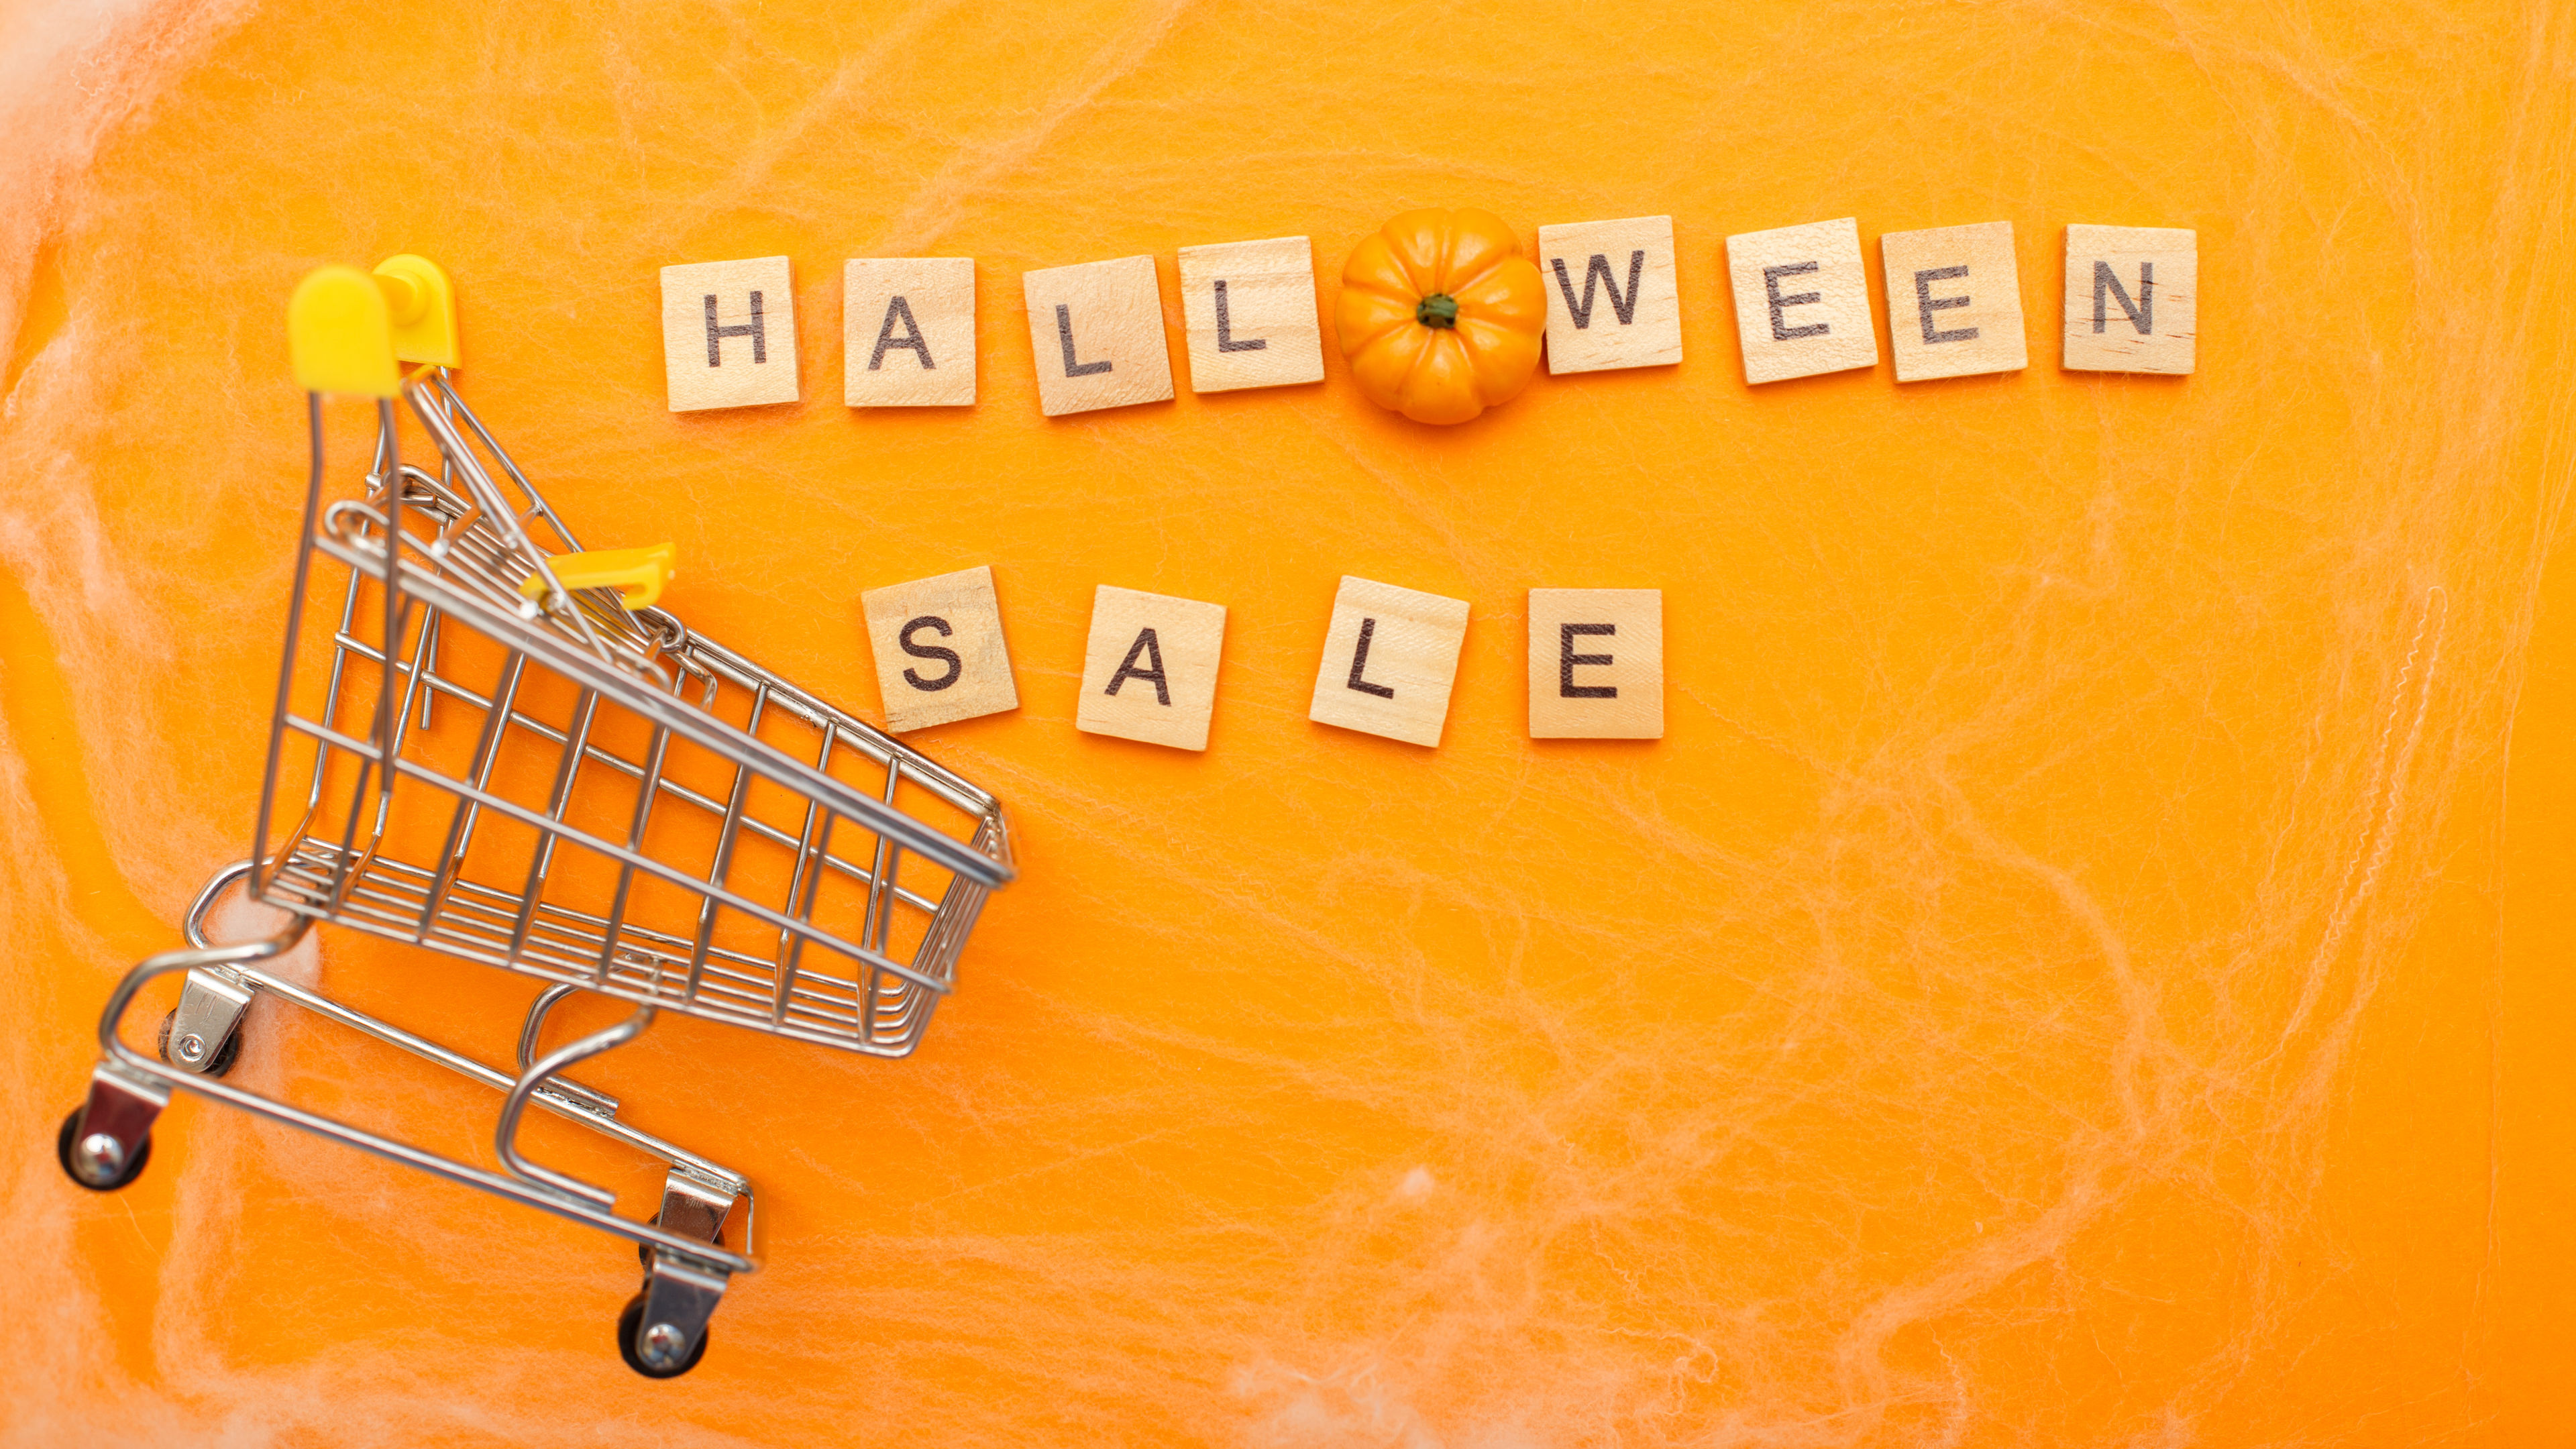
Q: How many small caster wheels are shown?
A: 4